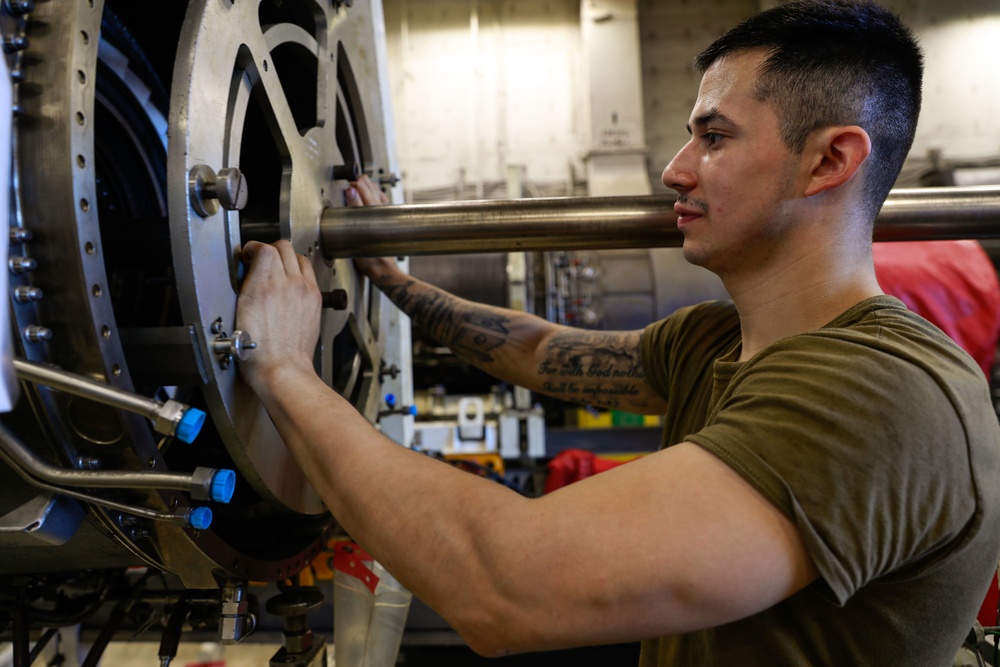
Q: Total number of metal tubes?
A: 4